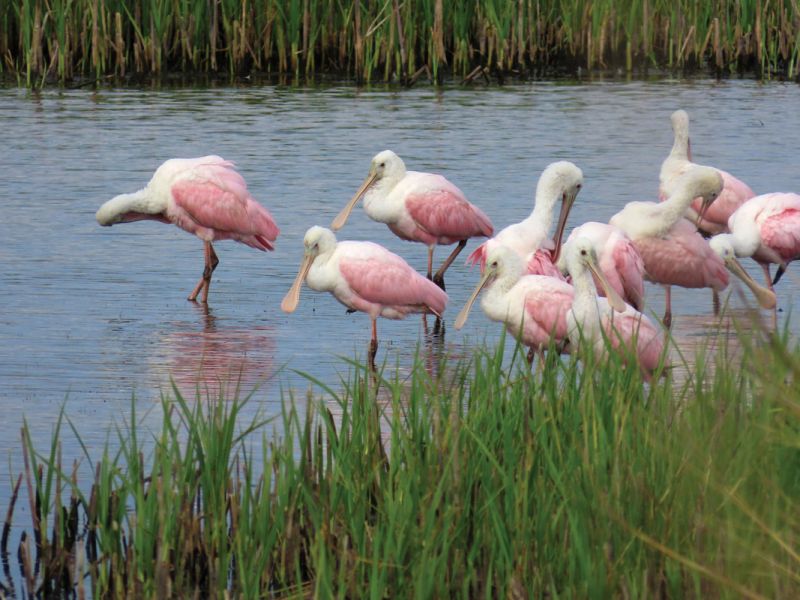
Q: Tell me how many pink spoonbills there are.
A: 10